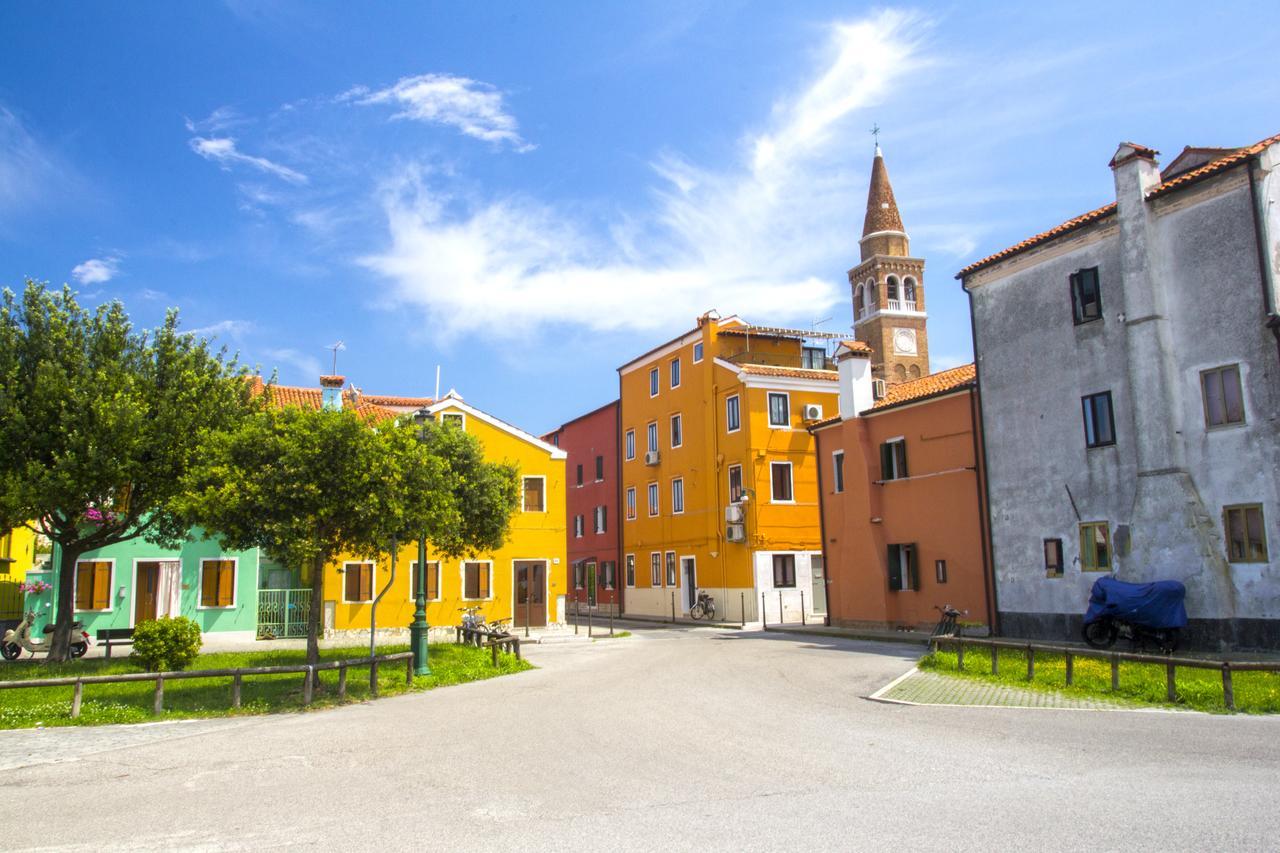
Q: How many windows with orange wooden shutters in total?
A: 6